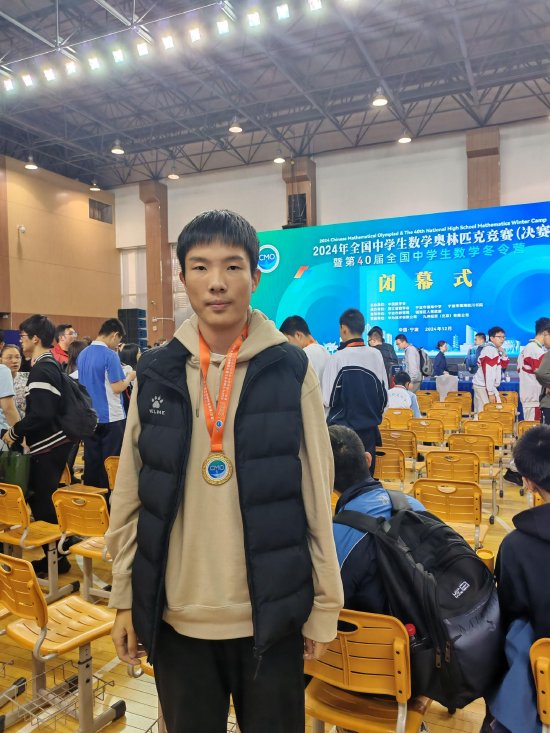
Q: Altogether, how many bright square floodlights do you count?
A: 13